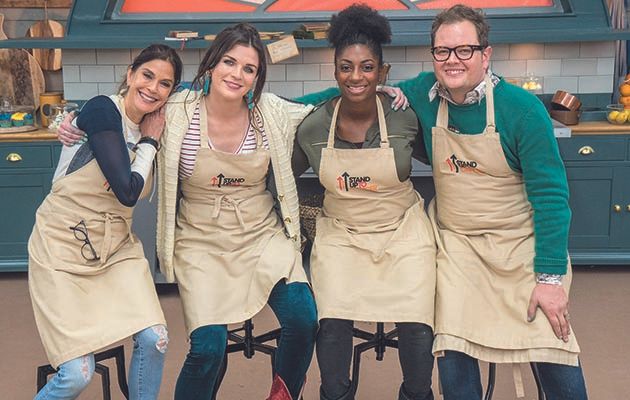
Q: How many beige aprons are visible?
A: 4